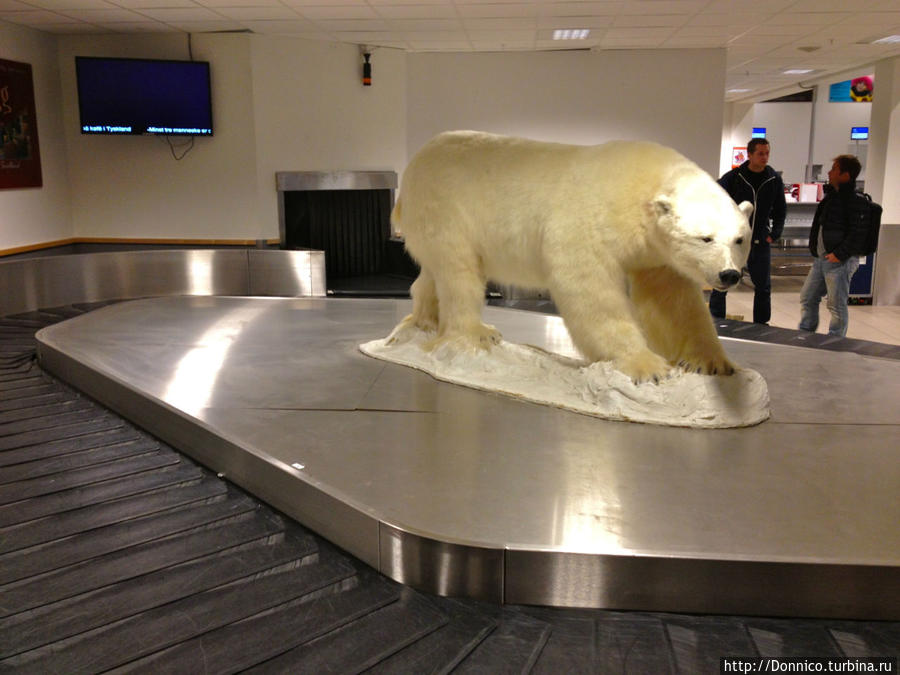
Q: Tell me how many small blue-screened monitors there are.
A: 2